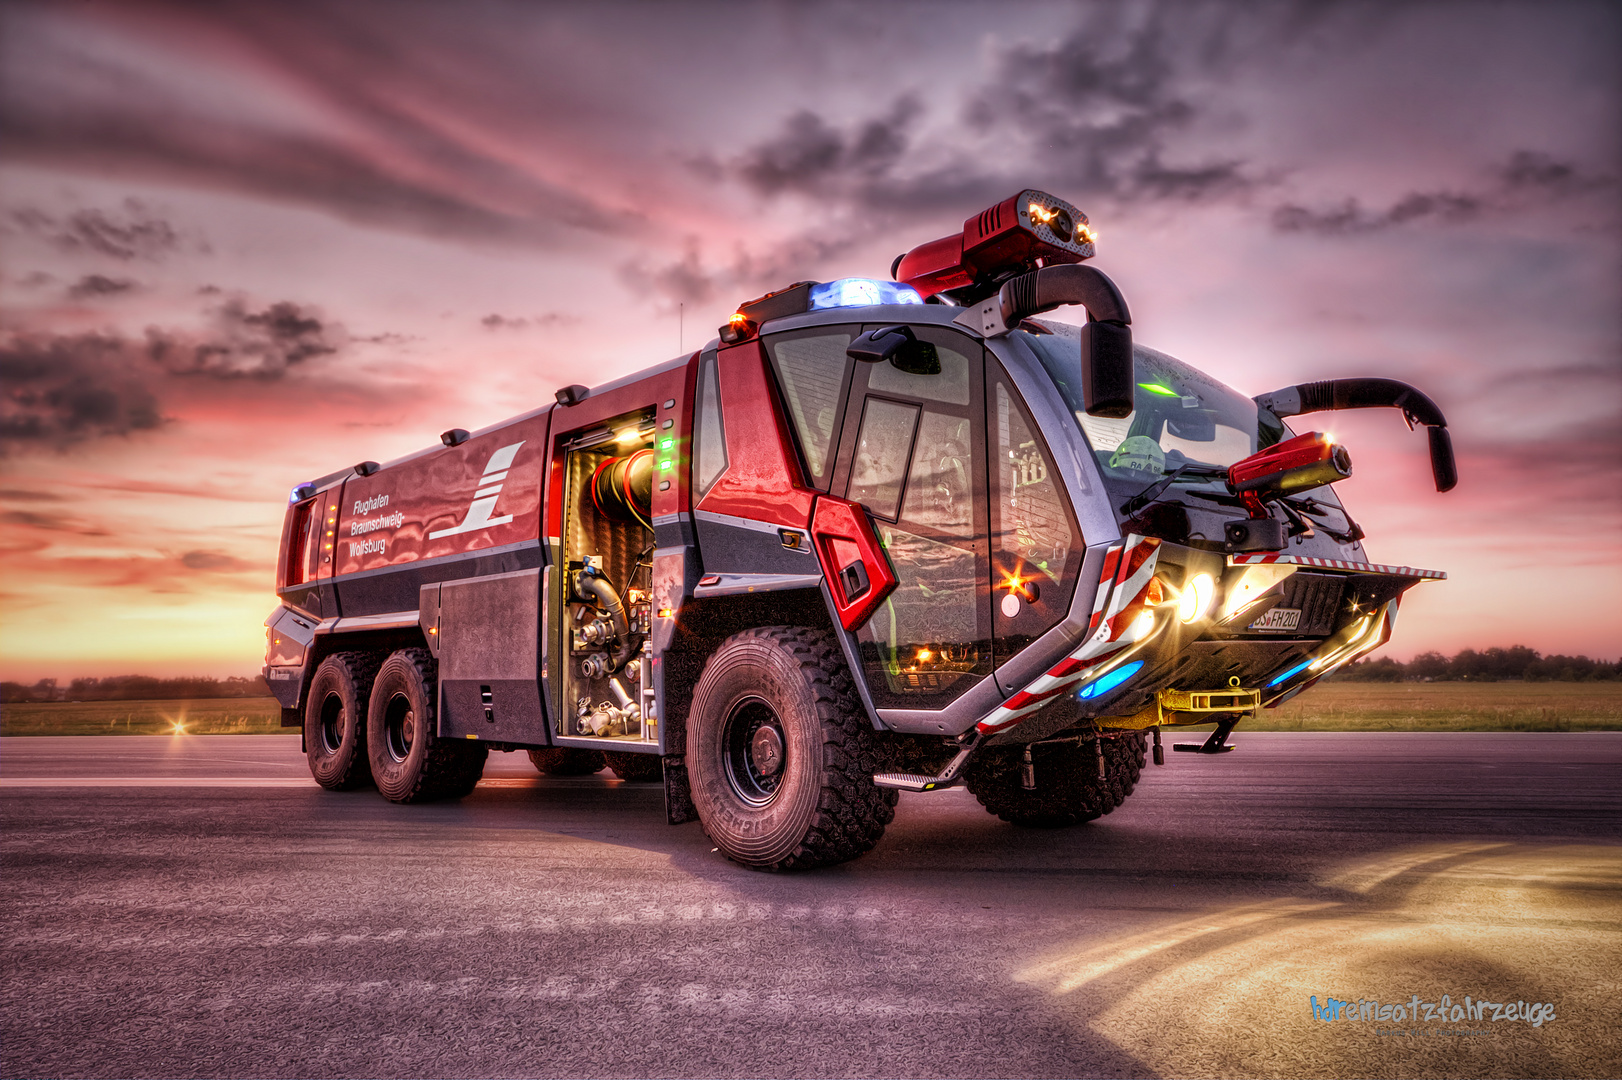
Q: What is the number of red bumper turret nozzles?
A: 1